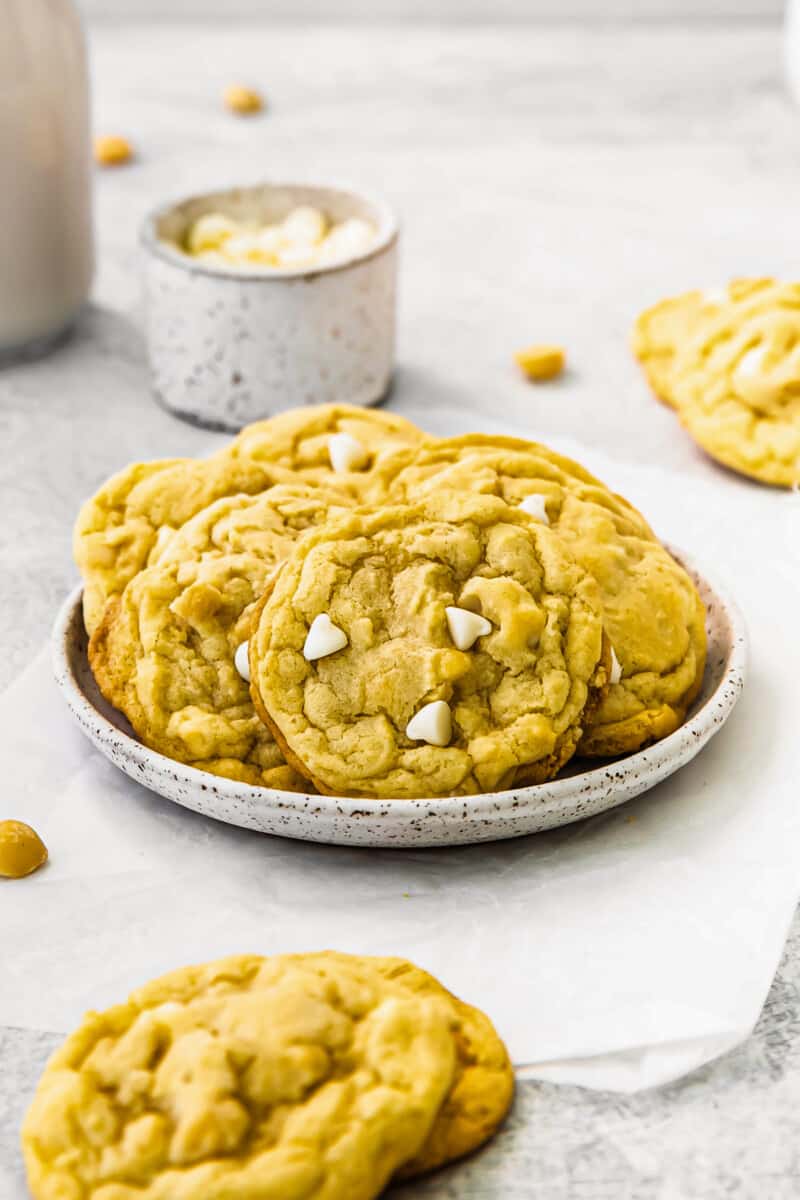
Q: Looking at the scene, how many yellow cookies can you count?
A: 9